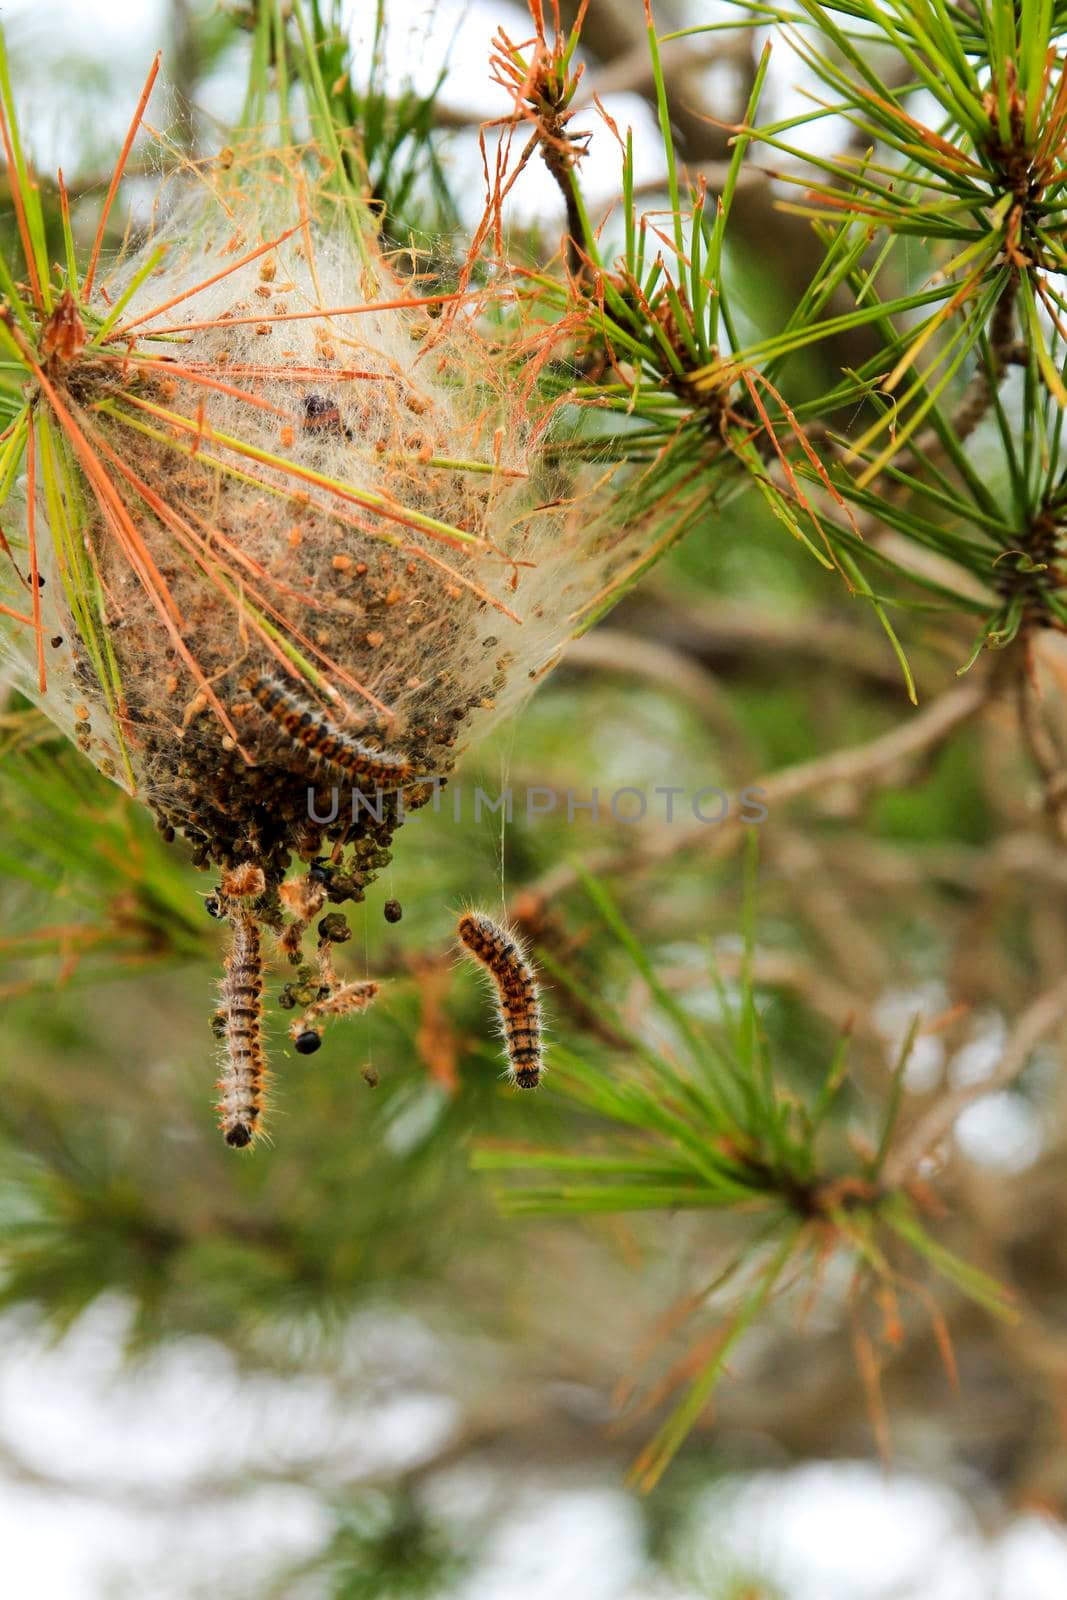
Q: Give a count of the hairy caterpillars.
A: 3